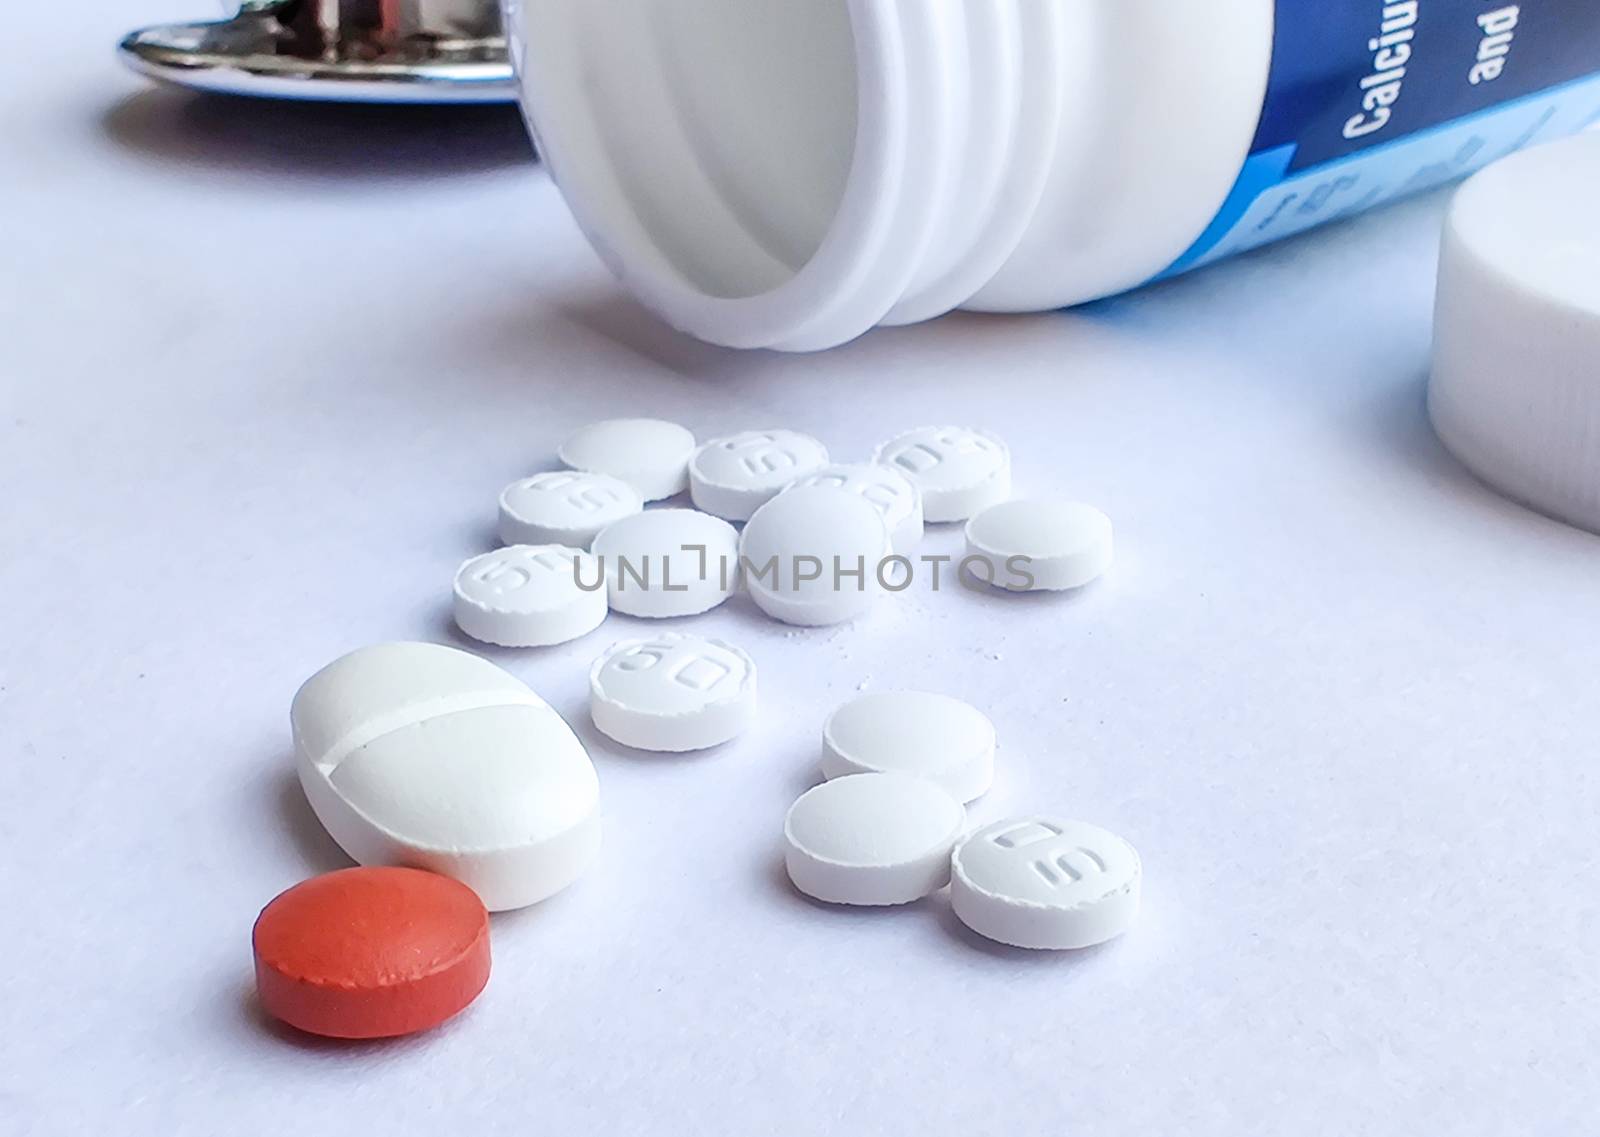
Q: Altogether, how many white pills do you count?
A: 14